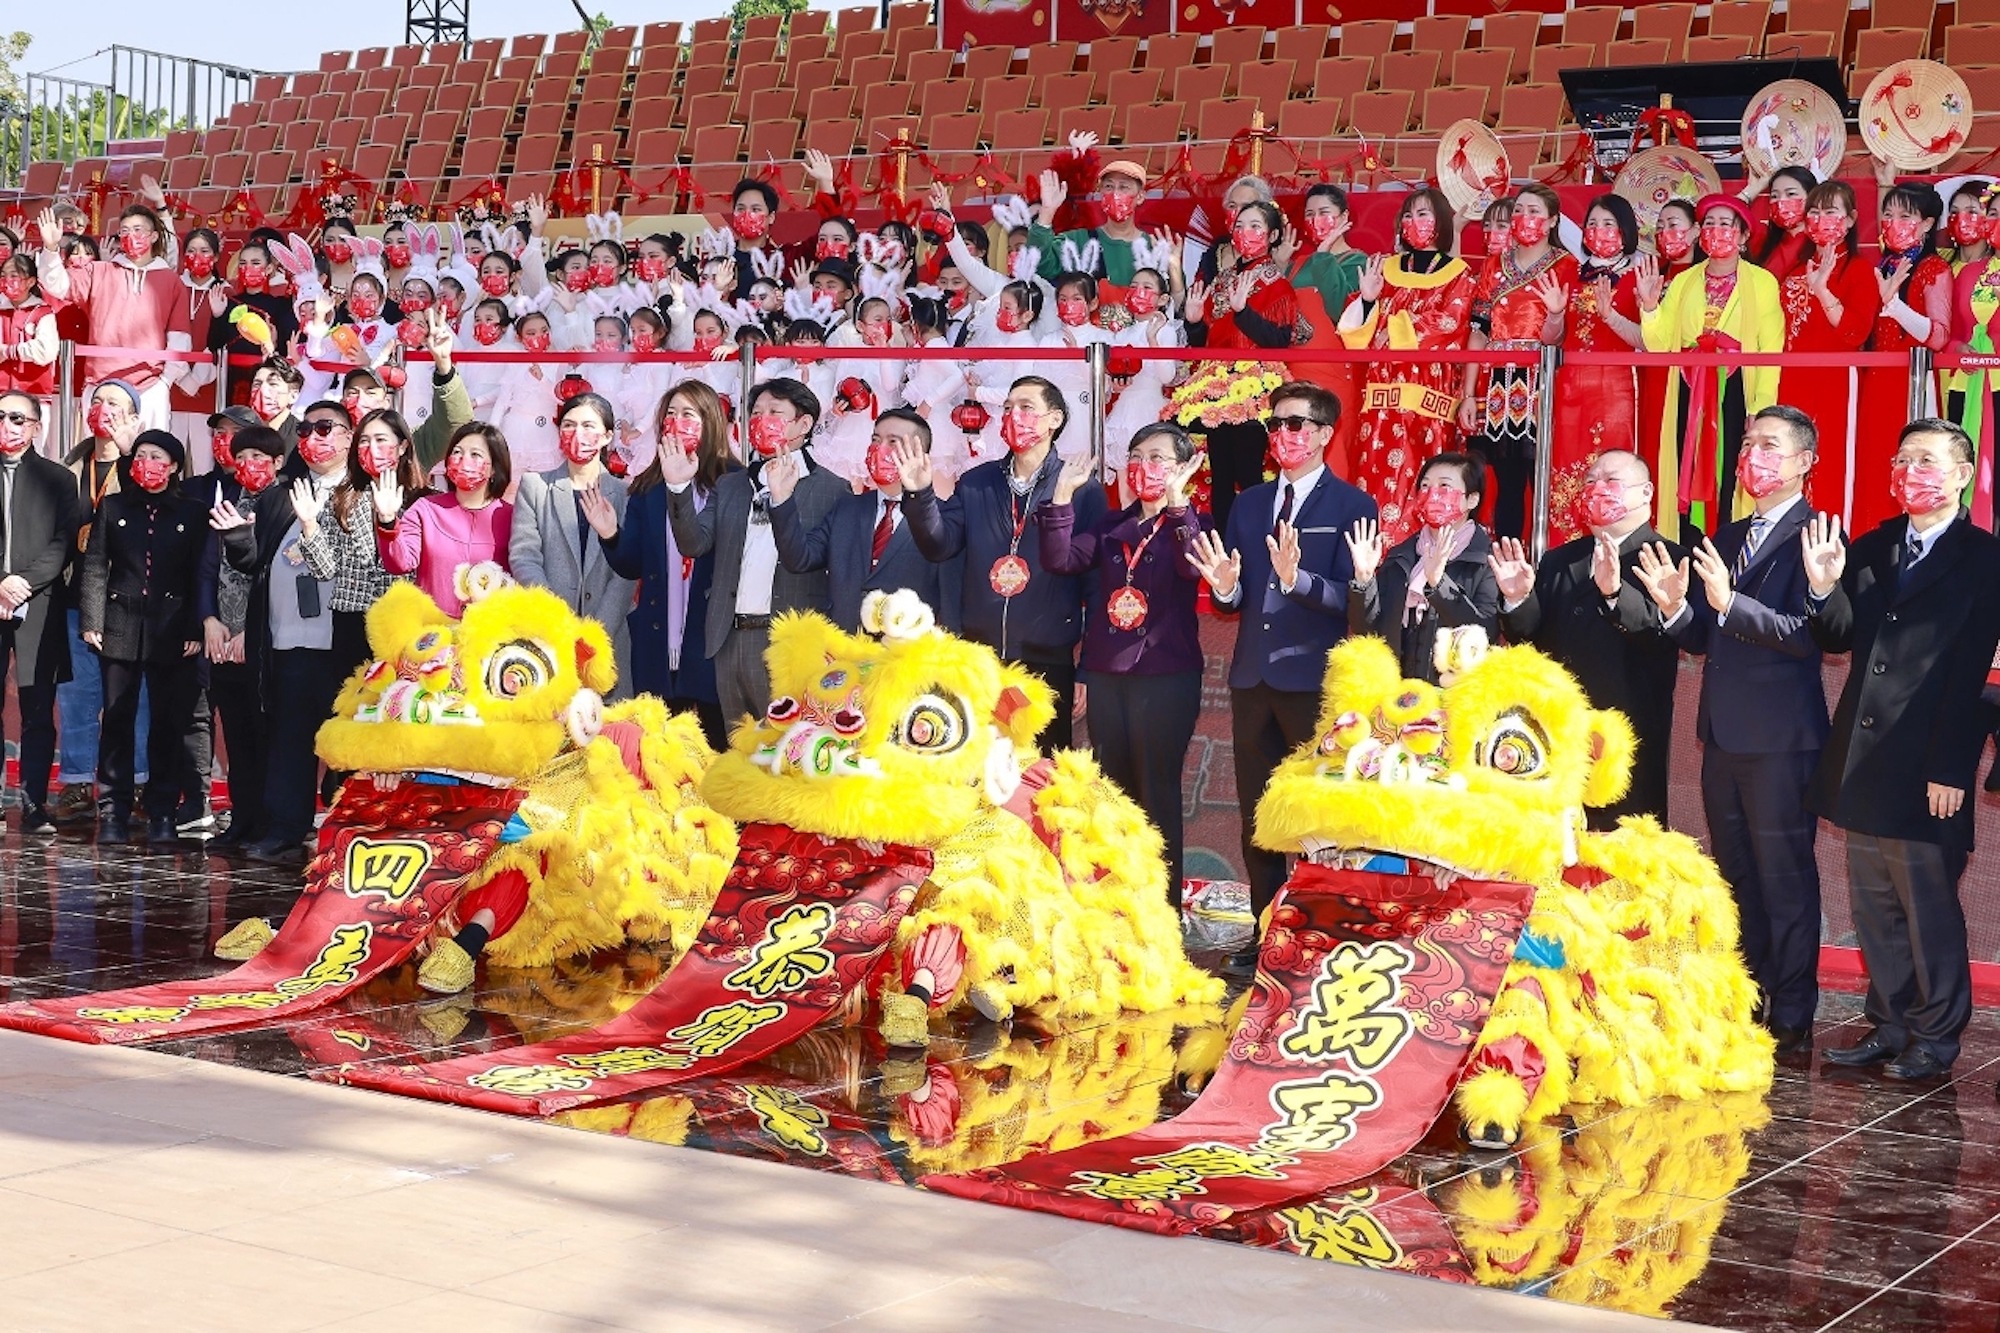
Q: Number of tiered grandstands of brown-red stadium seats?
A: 1